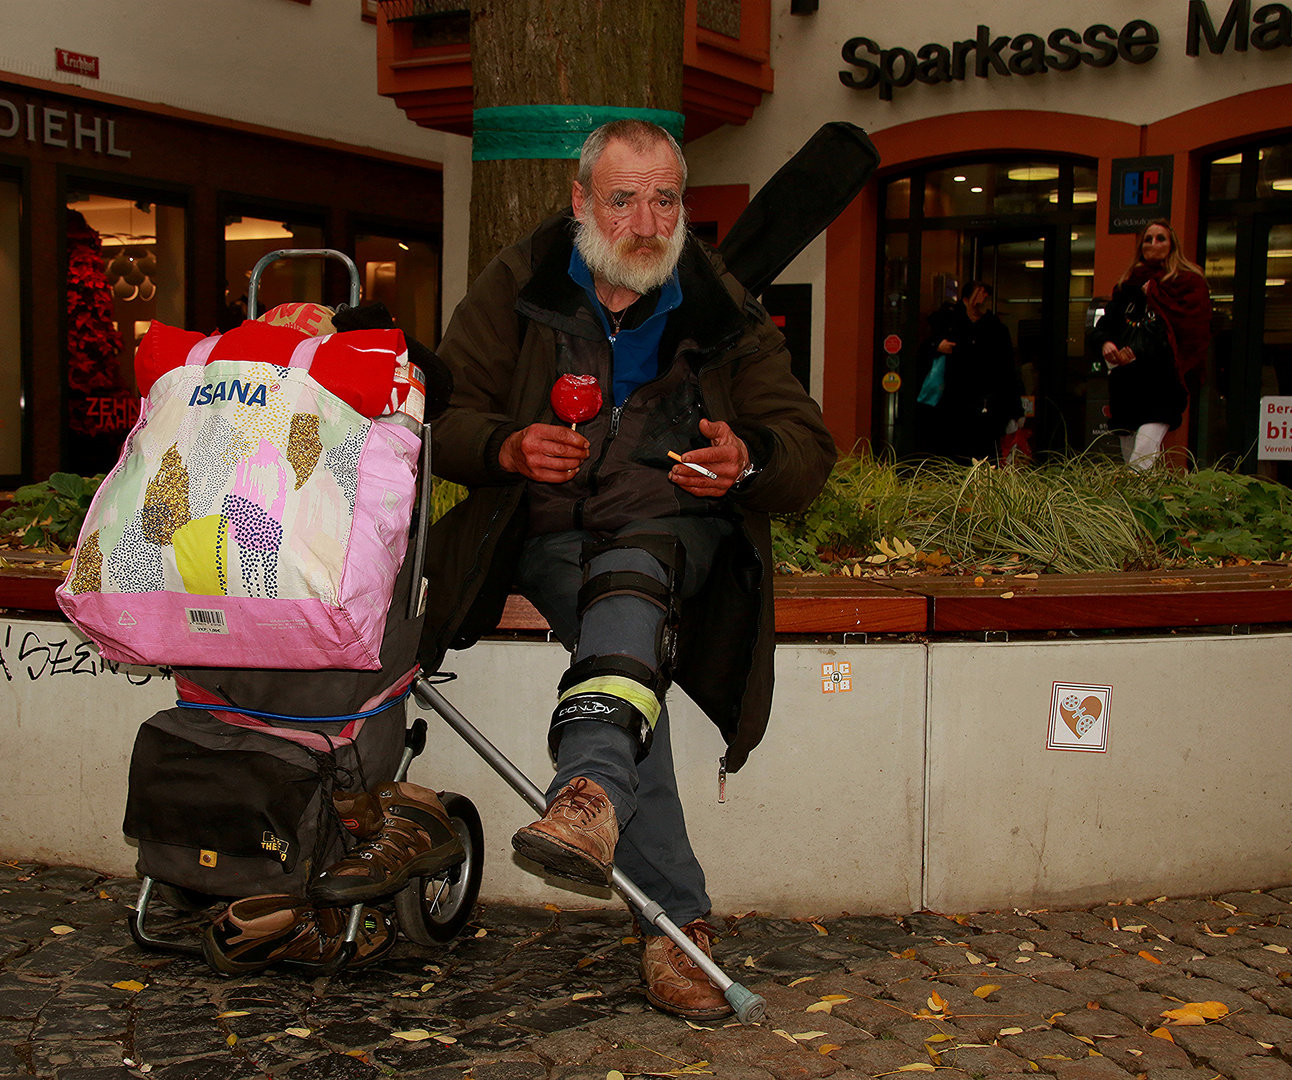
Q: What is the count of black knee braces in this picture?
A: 1